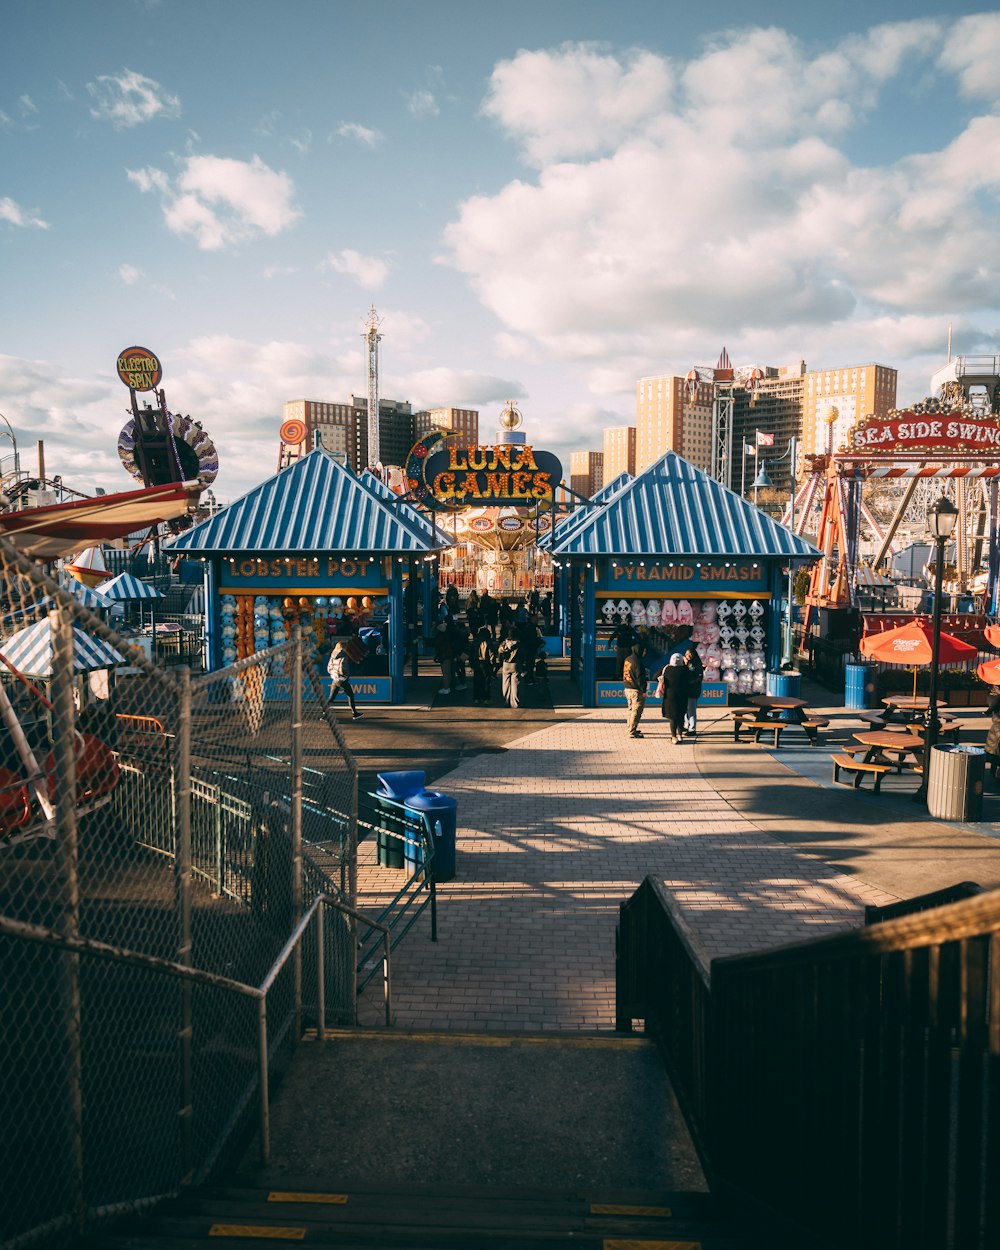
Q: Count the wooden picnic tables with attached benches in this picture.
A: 3